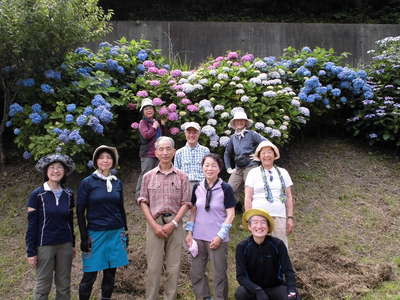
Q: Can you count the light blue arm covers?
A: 2